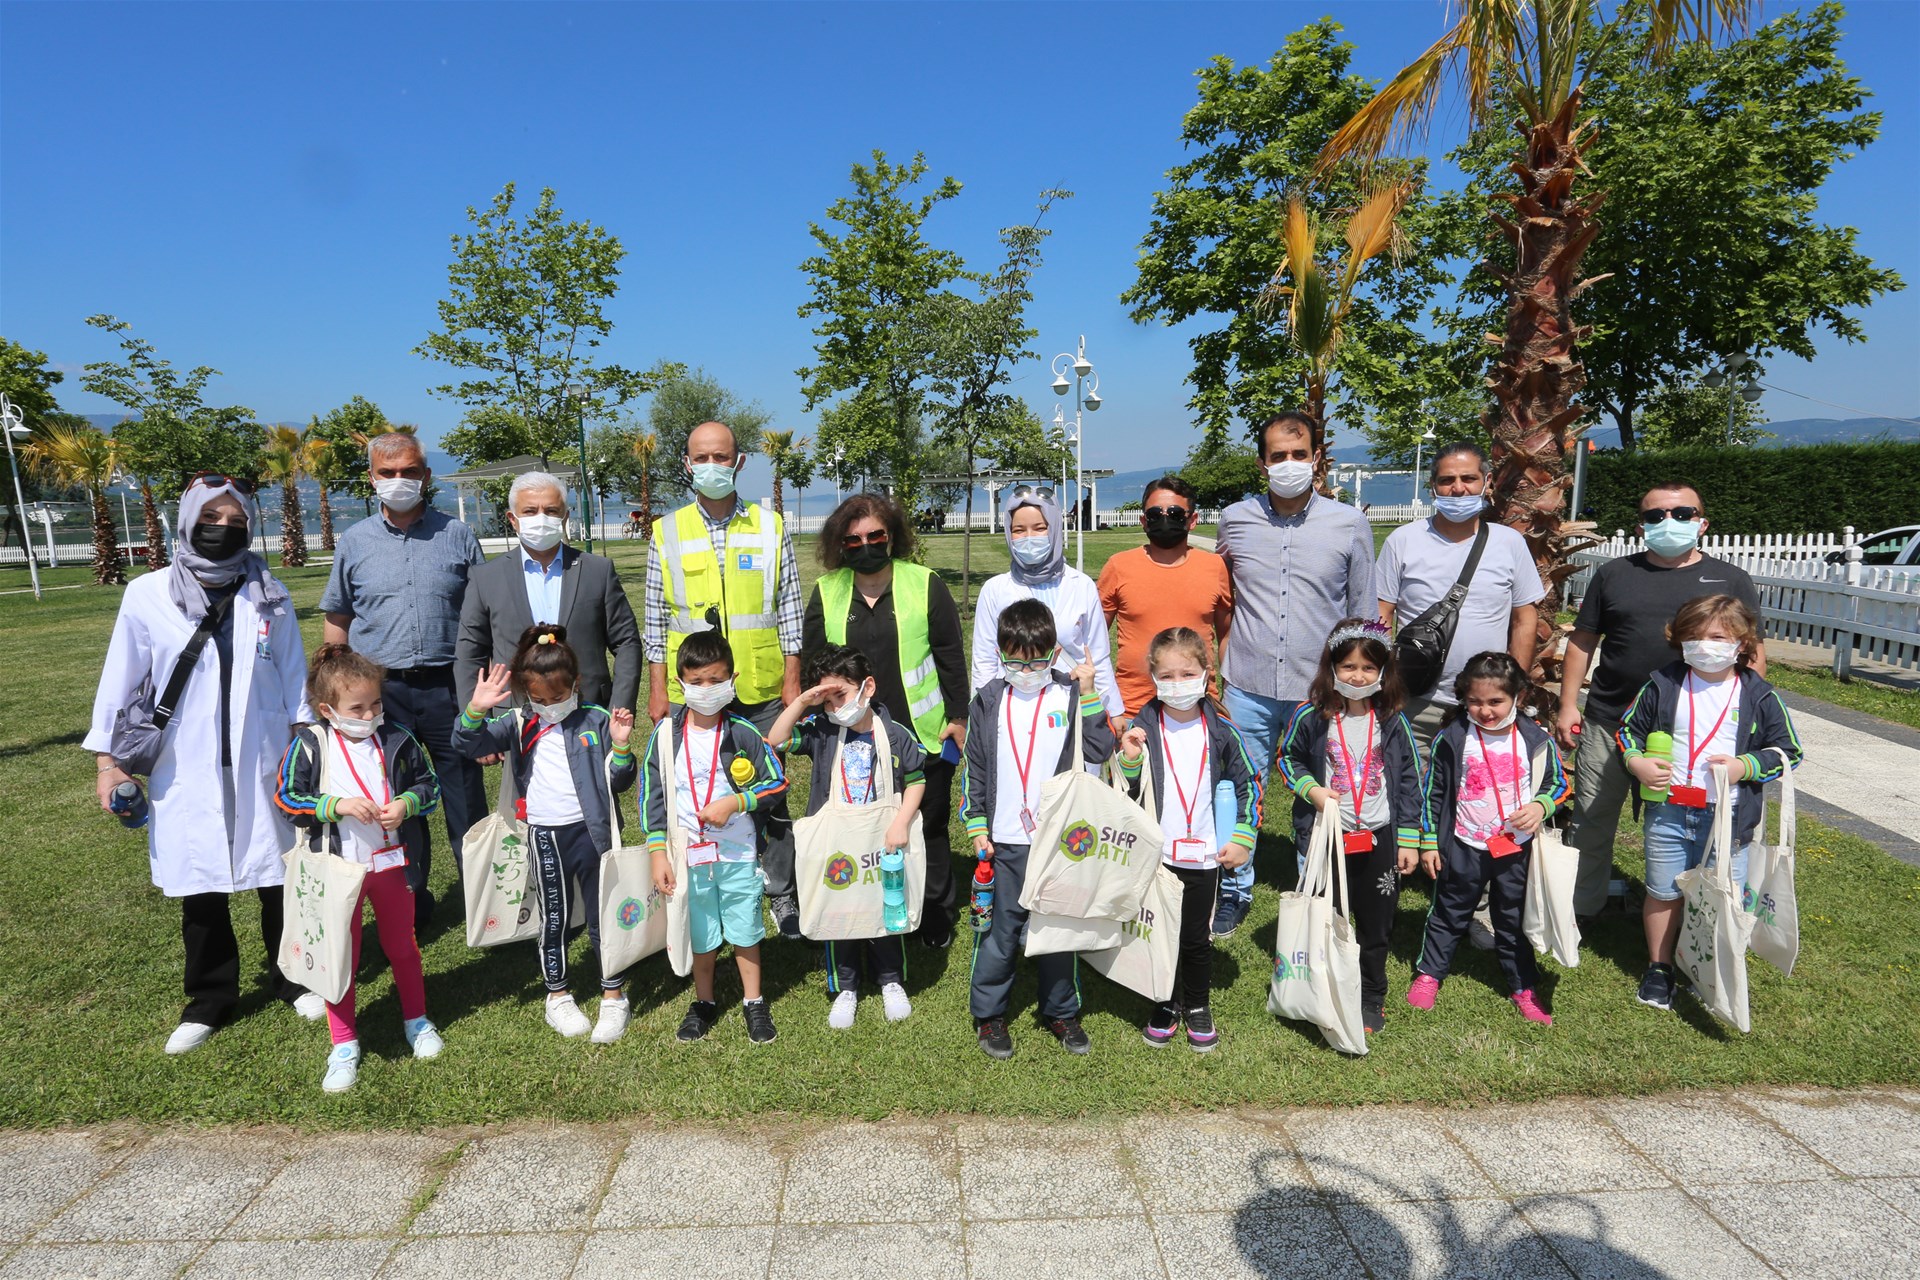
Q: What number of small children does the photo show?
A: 9